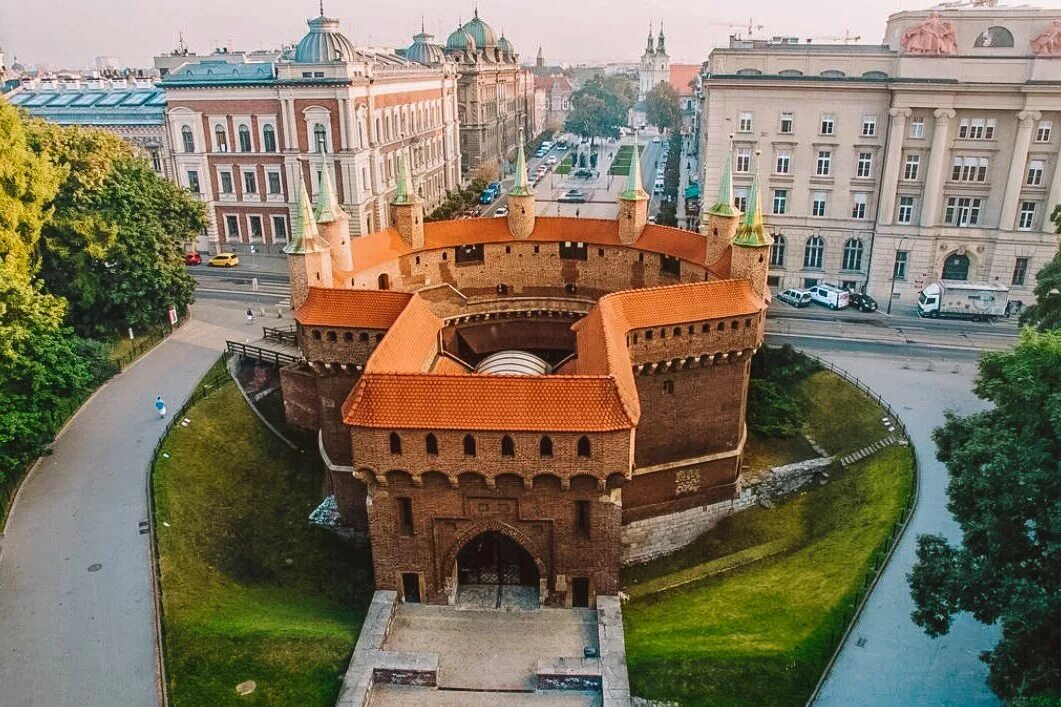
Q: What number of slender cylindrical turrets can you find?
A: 7